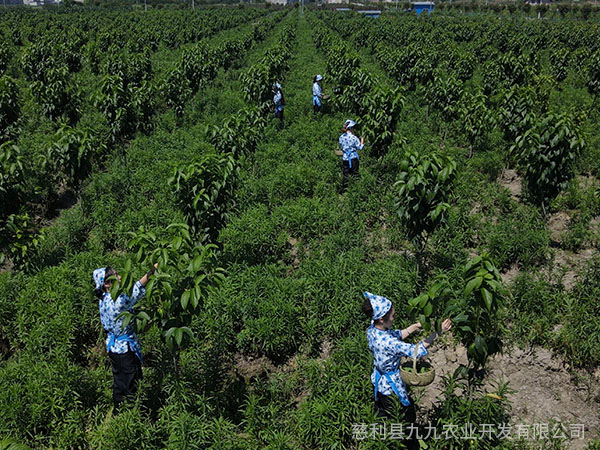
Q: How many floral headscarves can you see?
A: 5